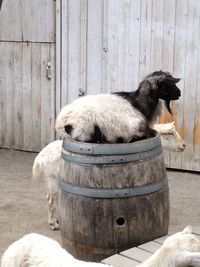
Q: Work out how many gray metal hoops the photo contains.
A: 3